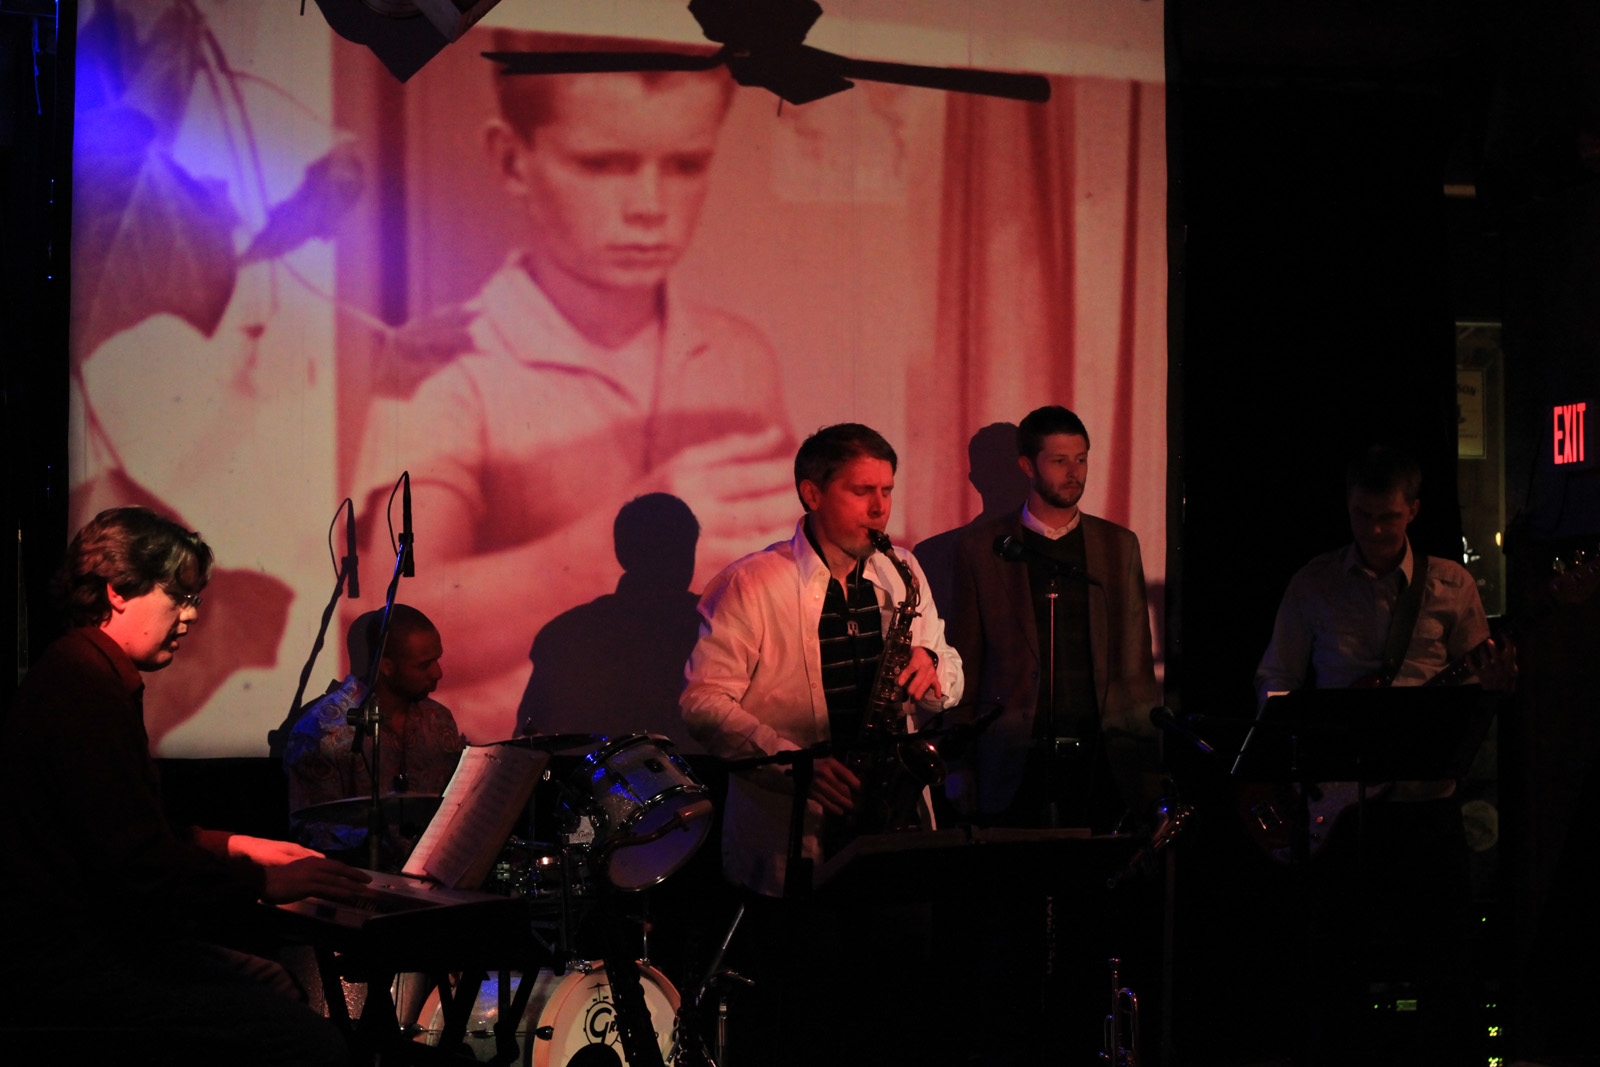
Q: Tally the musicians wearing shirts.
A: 5